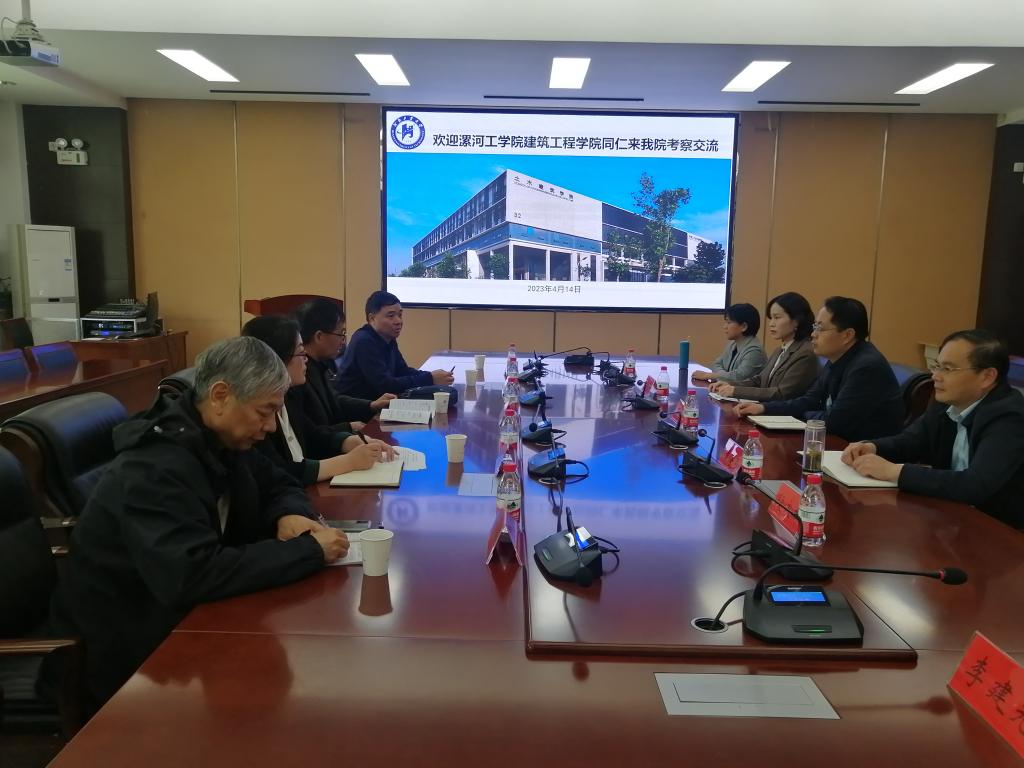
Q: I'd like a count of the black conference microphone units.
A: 14